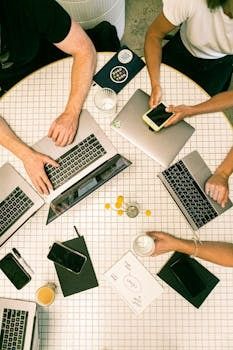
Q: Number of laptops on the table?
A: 5